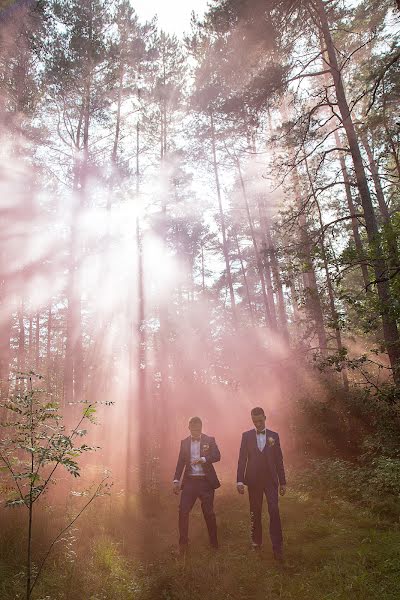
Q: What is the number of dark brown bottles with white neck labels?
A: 0